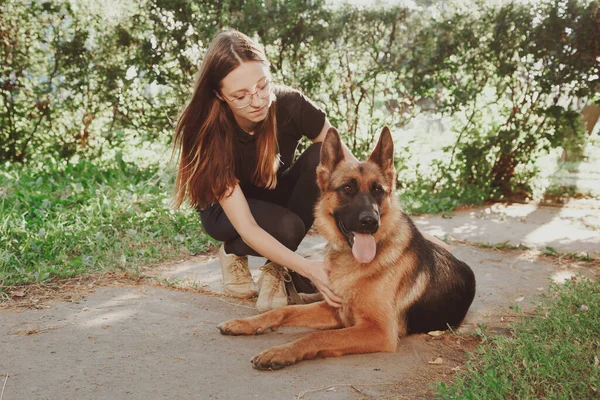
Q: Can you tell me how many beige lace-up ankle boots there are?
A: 2